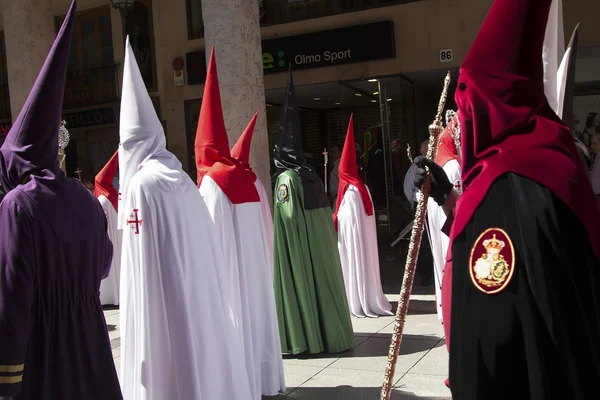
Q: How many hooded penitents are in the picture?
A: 11